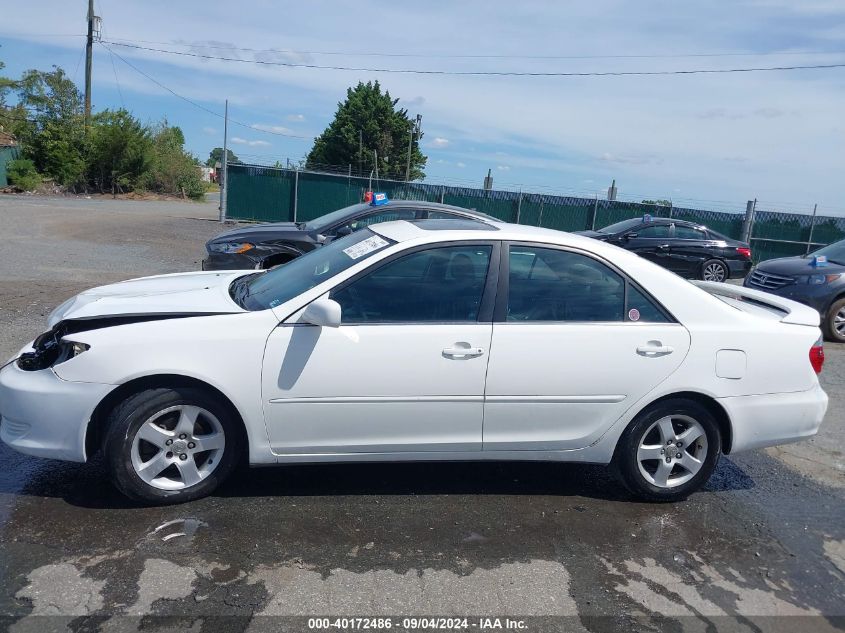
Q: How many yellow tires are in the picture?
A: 0